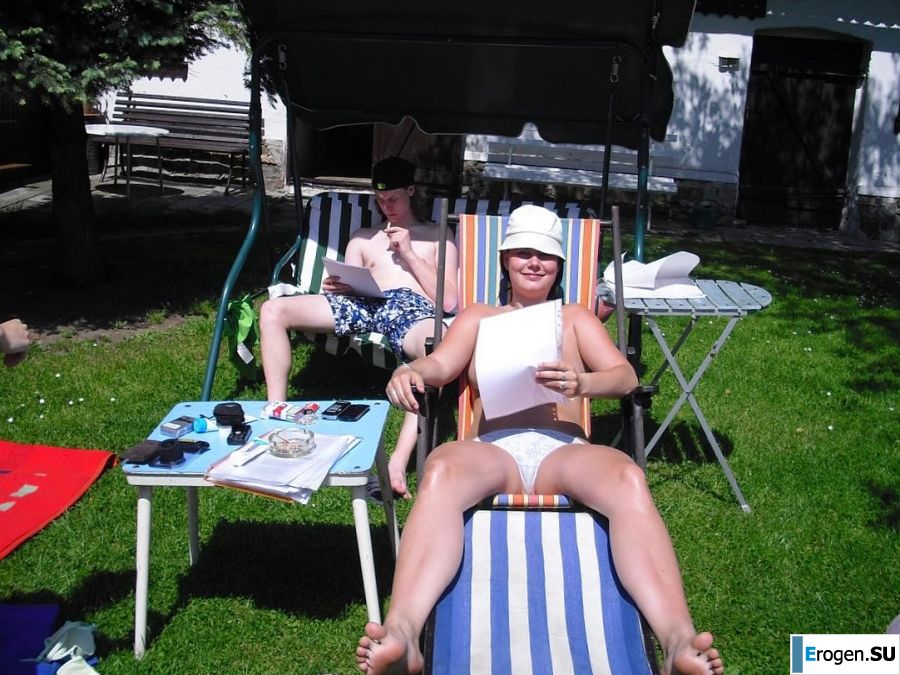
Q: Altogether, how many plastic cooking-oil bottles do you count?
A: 0